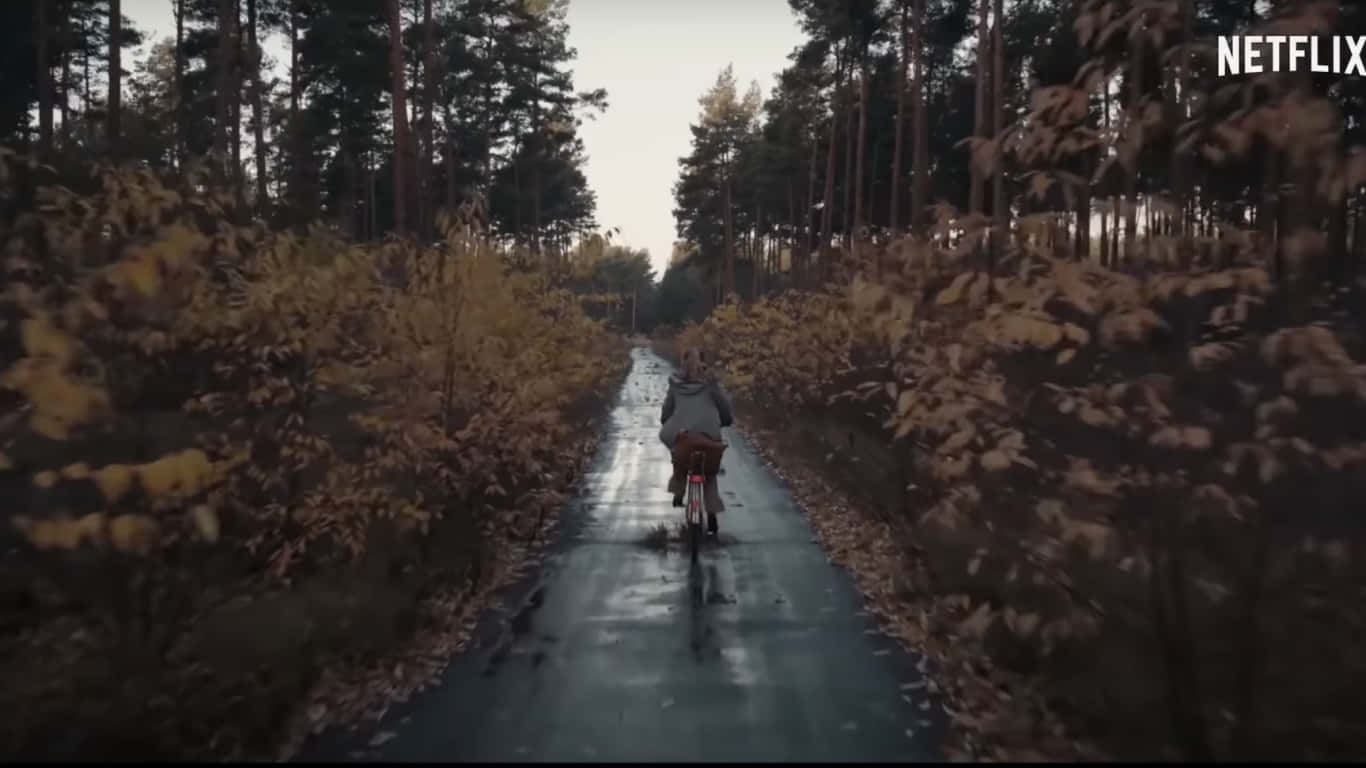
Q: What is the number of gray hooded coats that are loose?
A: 1